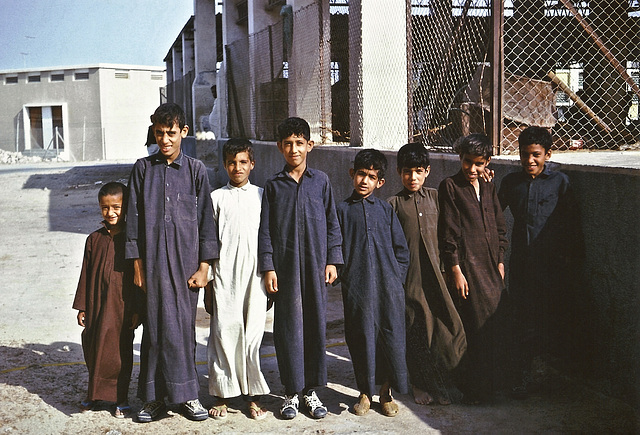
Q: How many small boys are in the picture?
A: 8